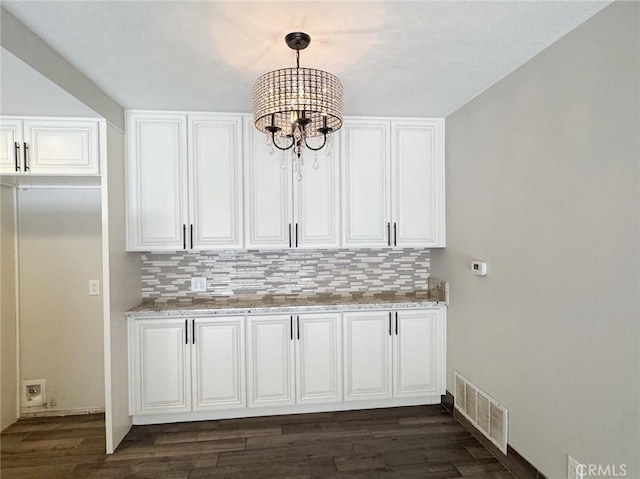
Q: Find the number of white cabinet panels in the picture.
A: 14